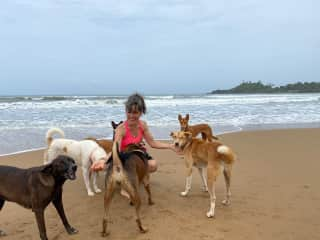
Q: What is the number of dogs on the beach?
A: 6